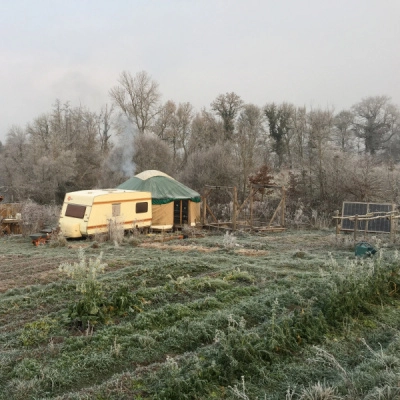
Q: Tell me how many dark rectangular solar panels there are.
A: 2